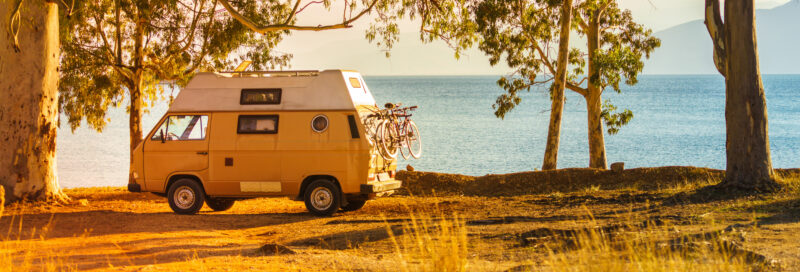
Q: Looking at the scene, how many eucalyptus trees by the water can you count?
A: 5